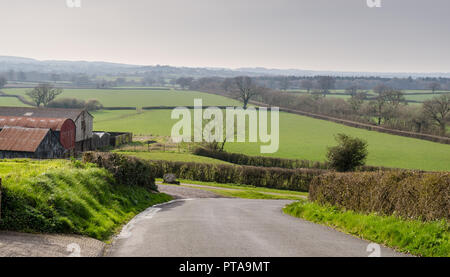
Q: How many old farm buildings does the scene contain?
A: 3